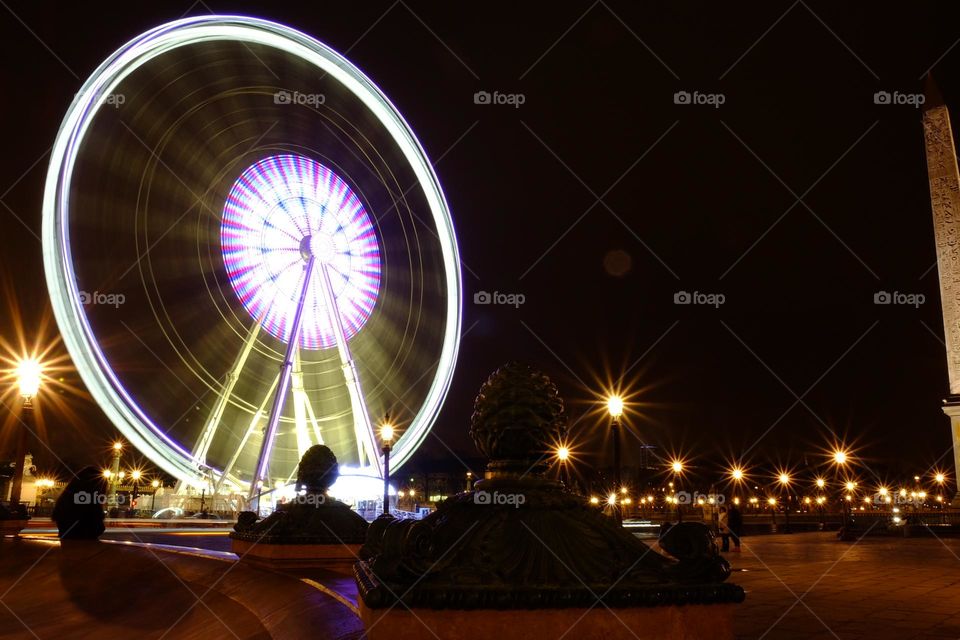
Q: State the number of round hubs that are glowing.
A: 1